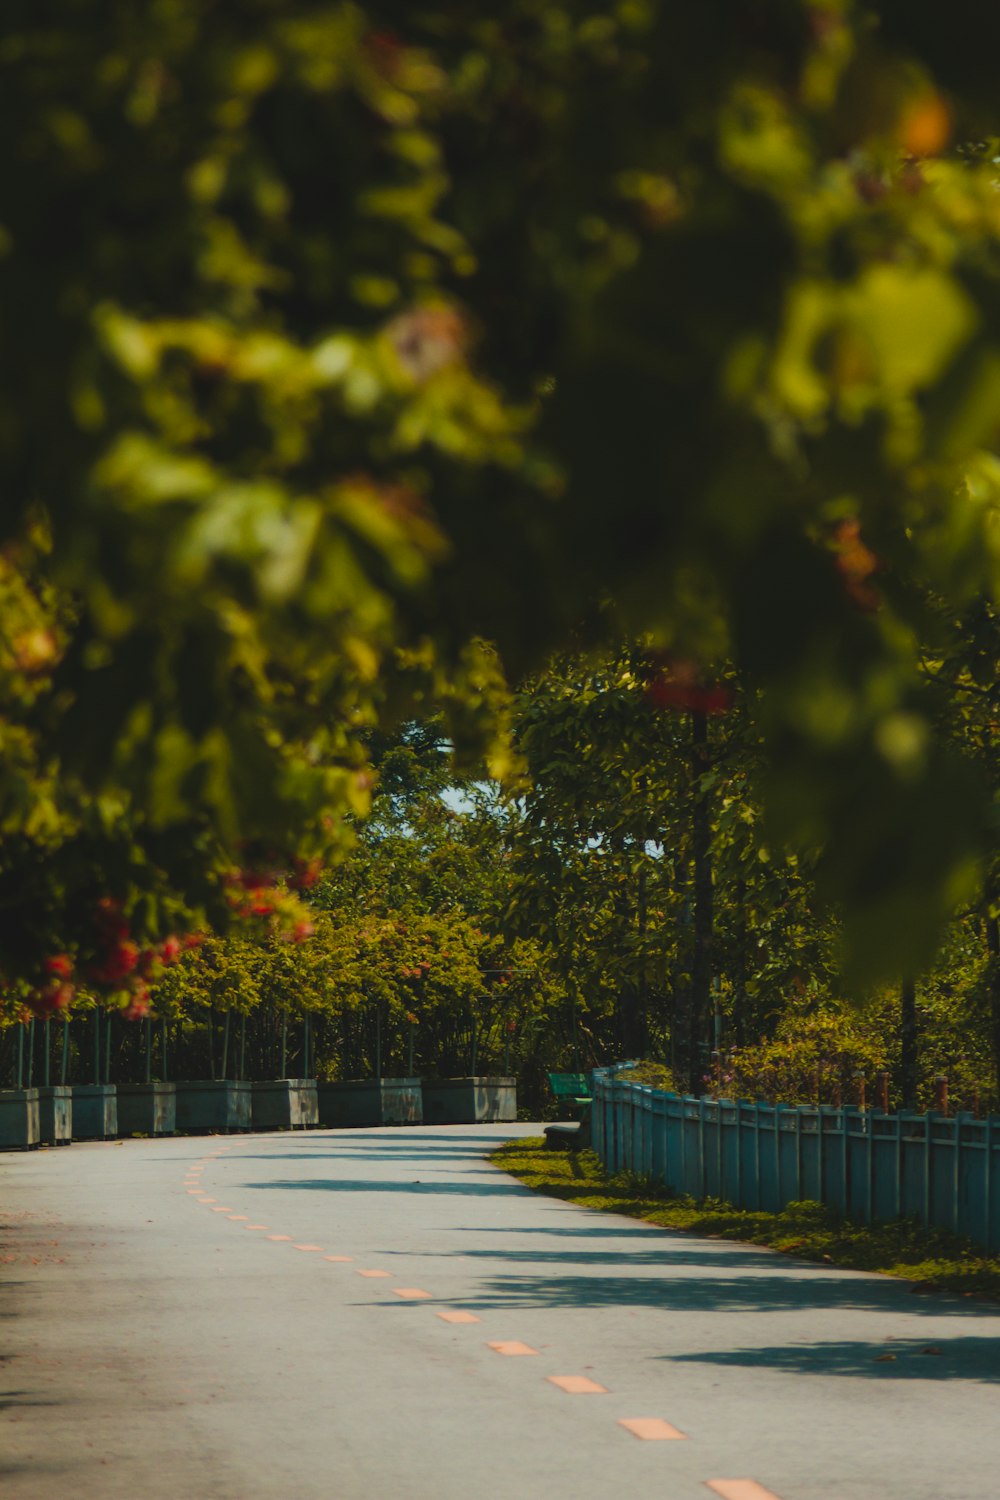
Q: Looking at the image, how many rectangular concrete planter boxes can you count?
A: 8